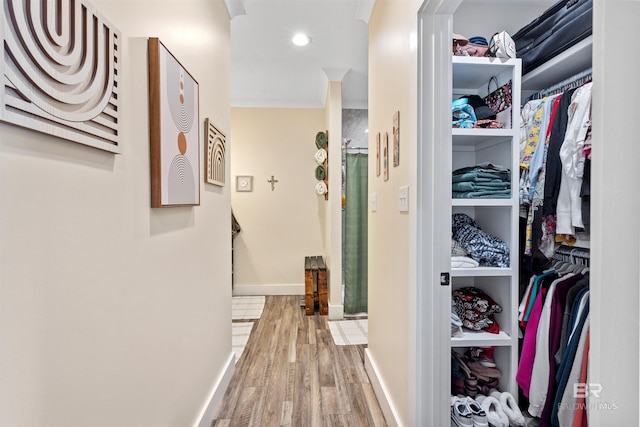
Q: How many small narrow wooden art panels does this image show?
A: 3